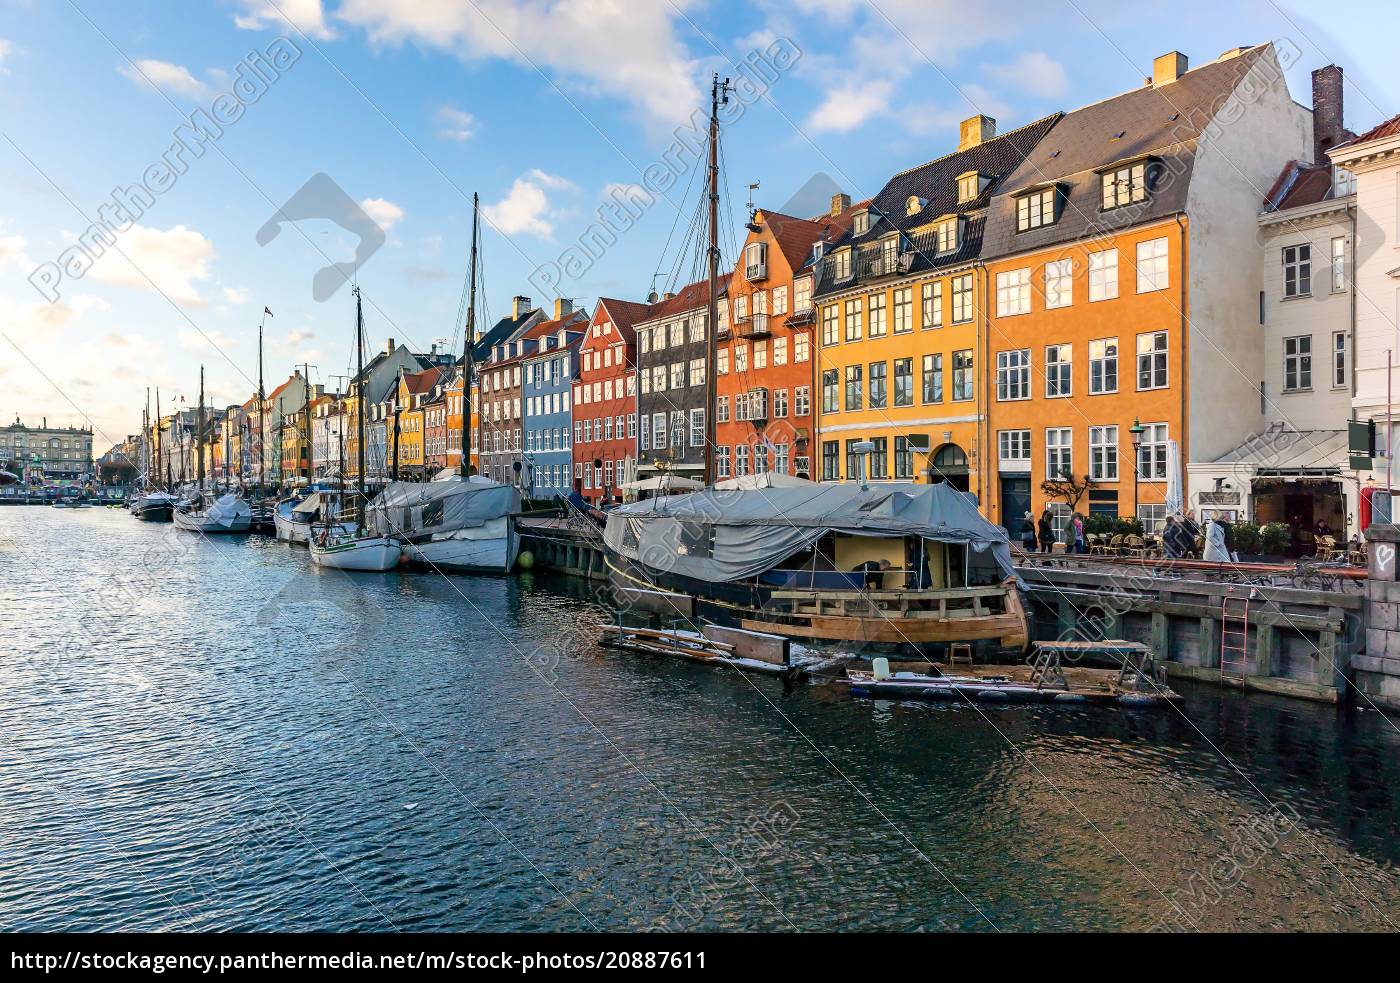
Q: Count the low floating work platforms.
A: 2